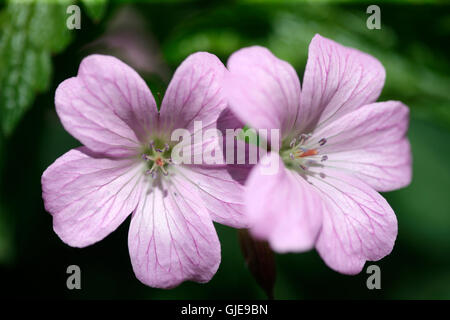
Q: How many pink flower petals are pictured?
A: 10